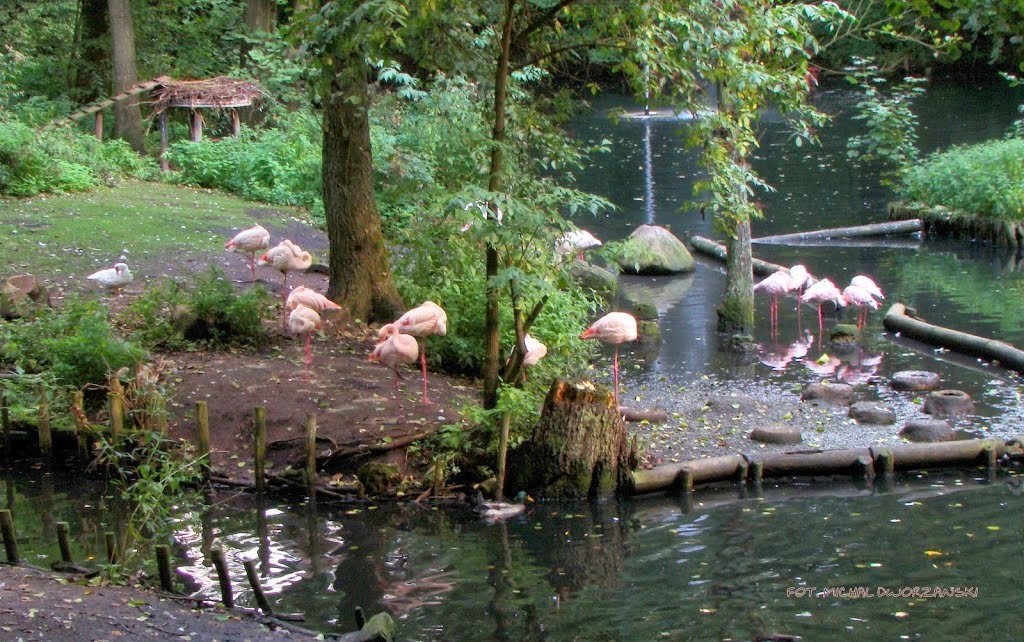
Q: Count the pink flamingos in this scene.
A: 14